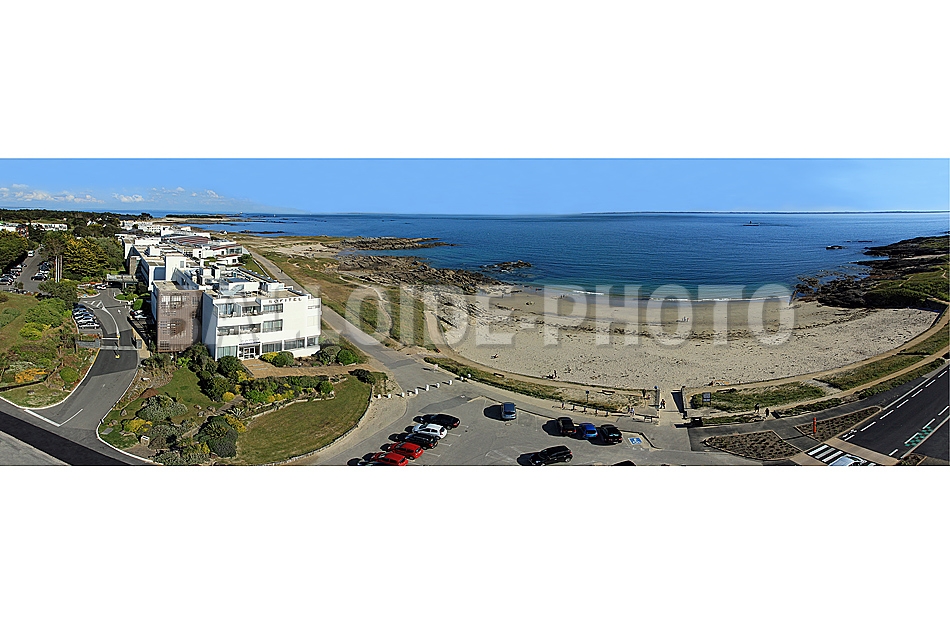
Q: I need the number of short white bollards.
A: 9